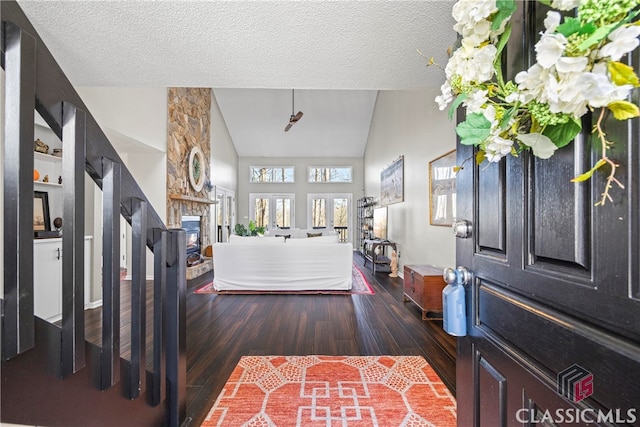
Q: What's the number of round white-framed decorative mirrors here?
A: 1